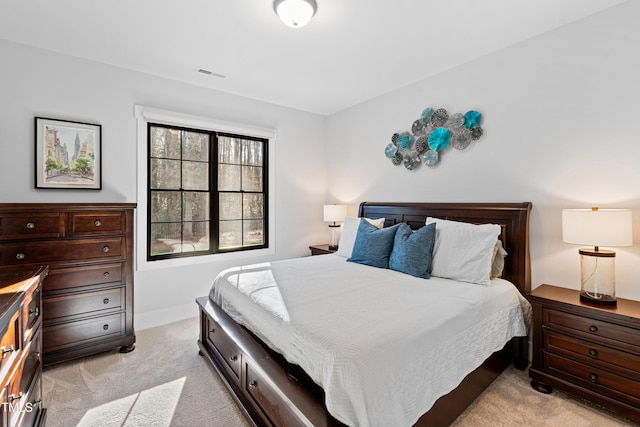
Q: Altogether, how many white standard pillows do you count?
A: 2